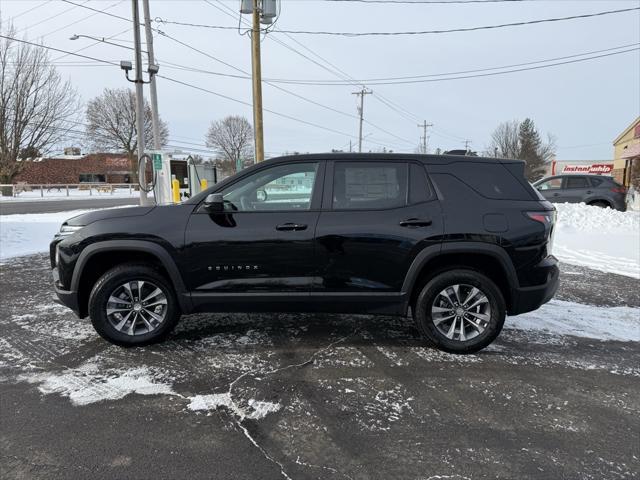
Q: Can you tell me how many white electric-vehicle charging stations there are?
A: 2